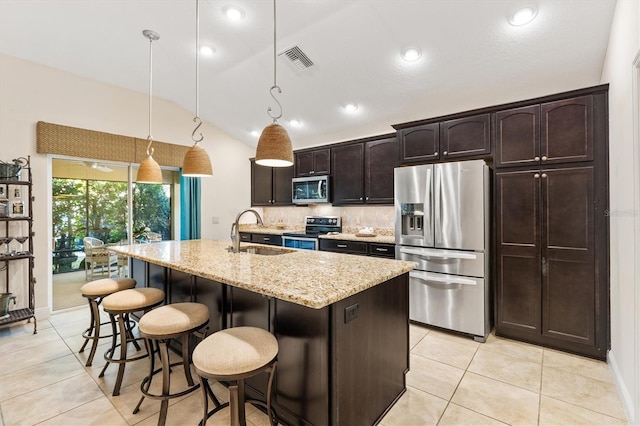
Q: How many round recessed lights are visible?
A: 7